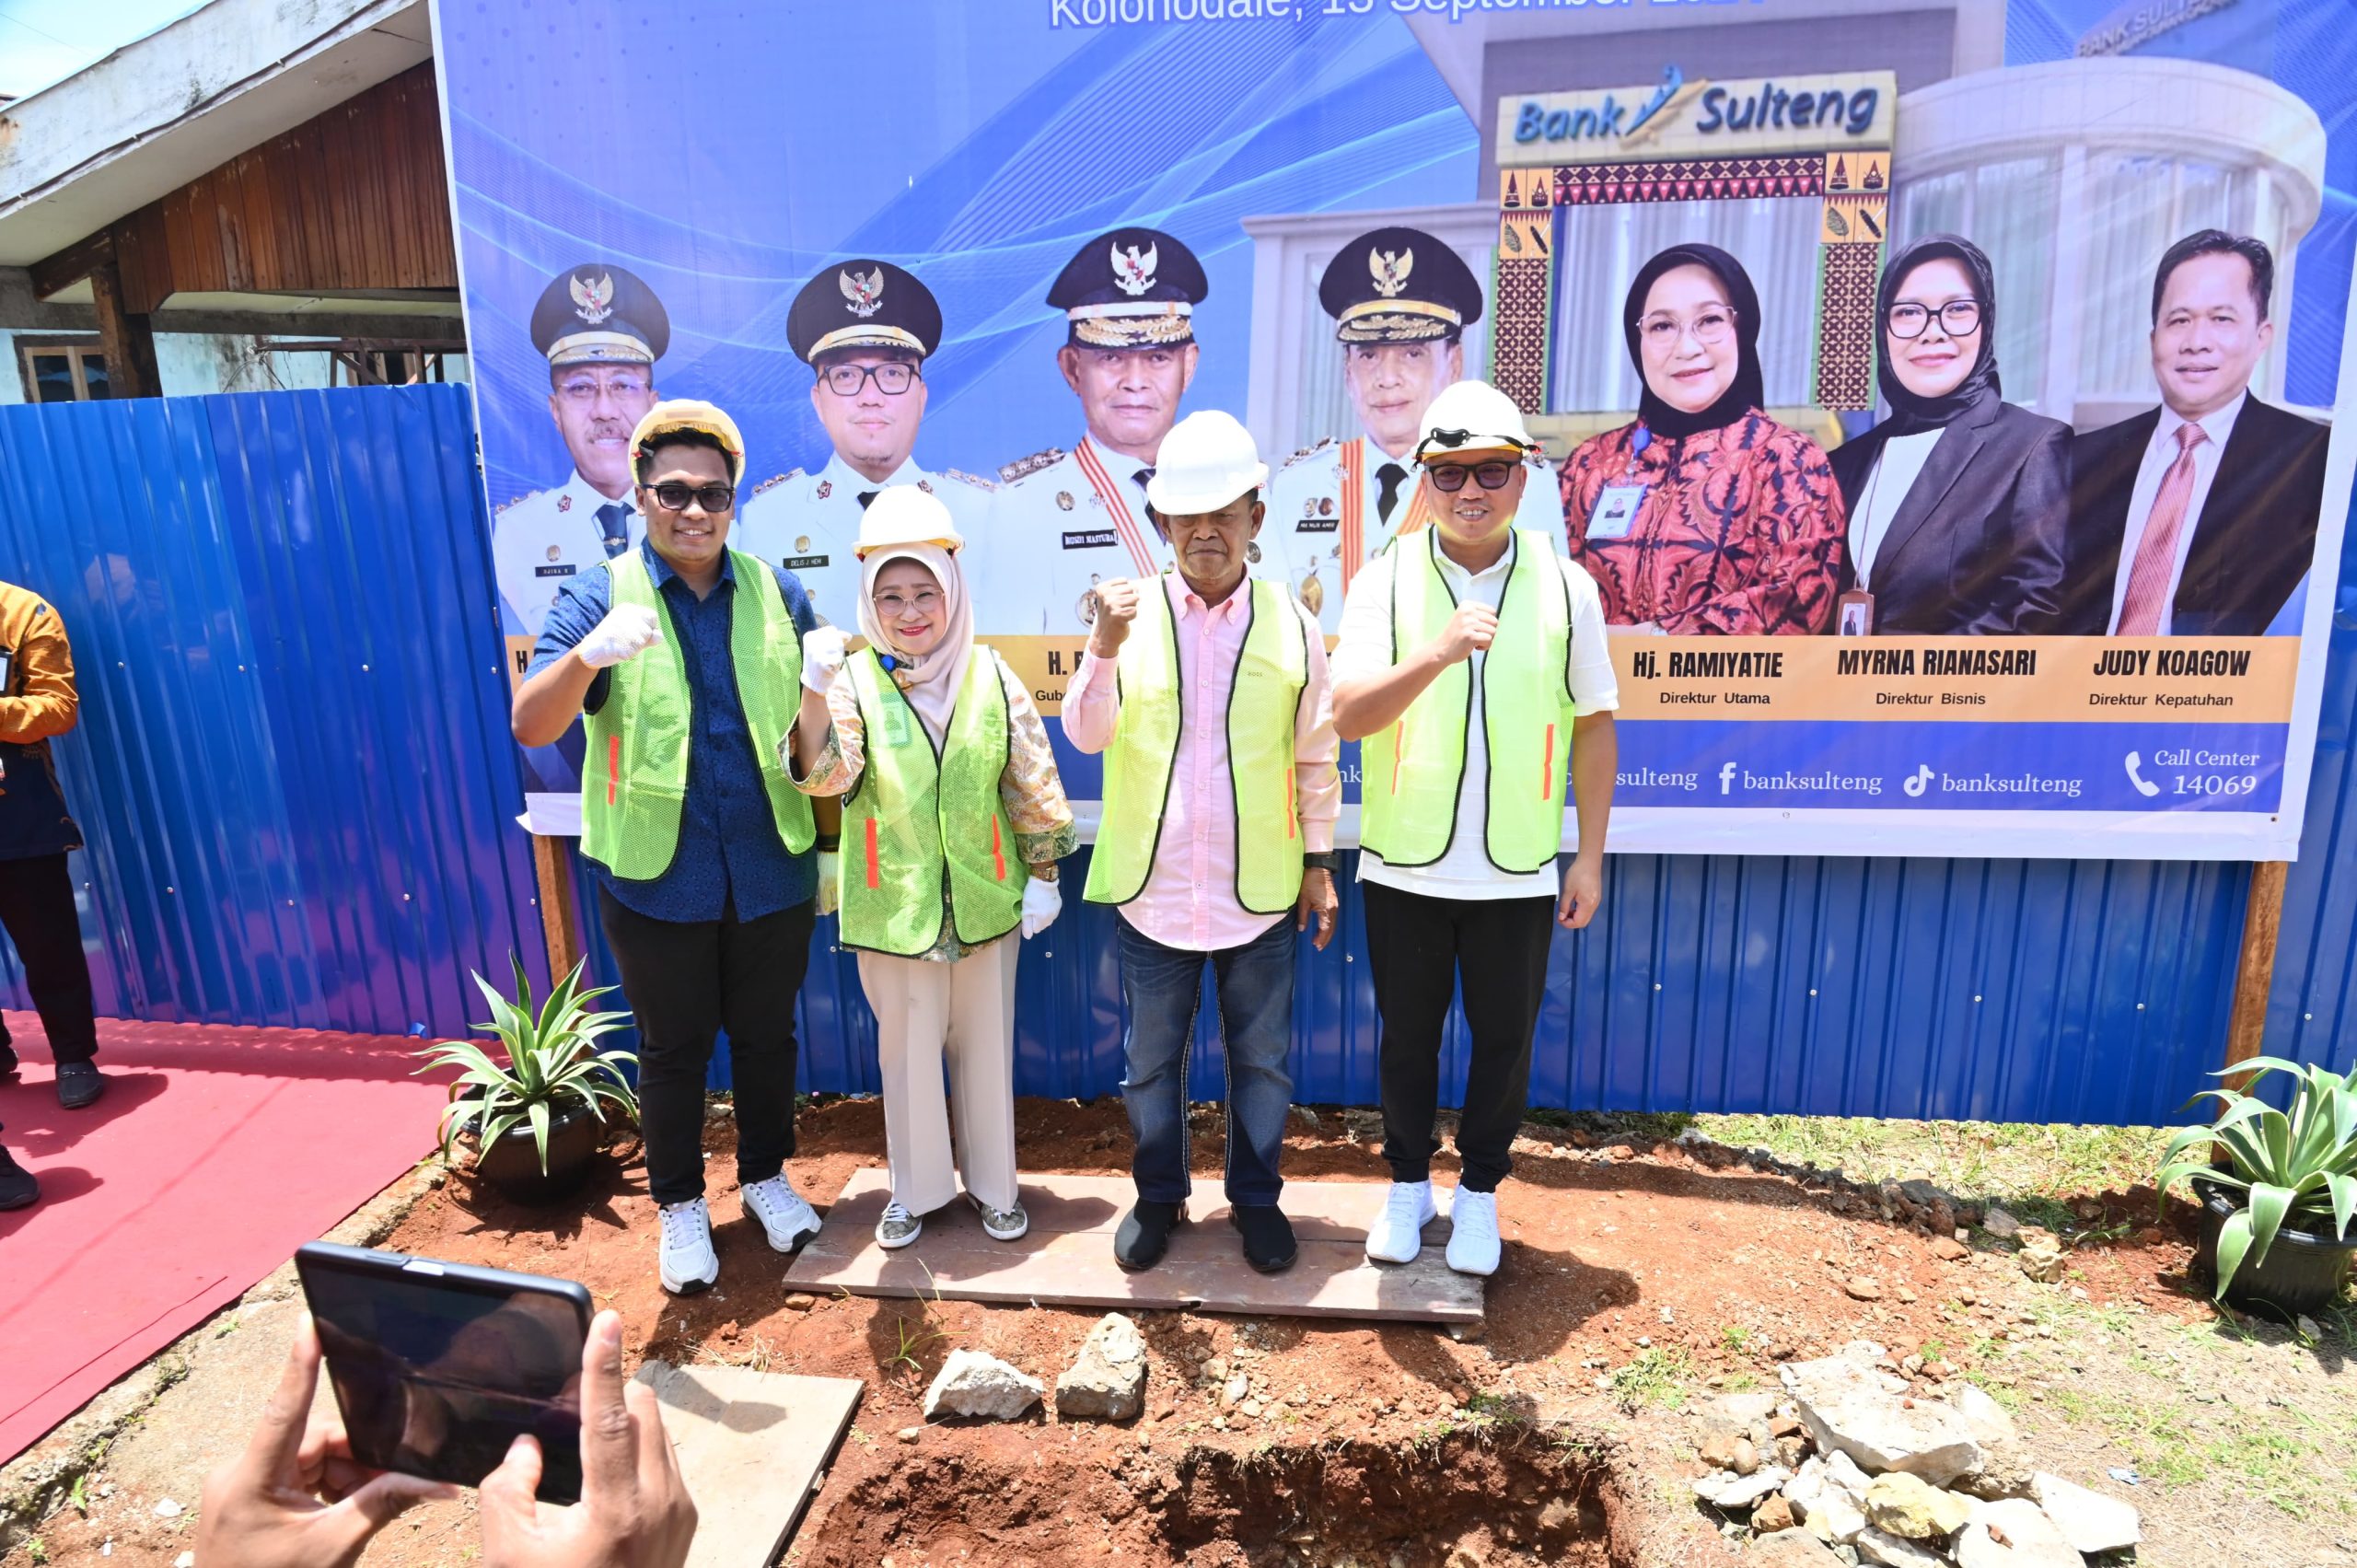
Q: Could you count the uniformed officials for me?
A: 4